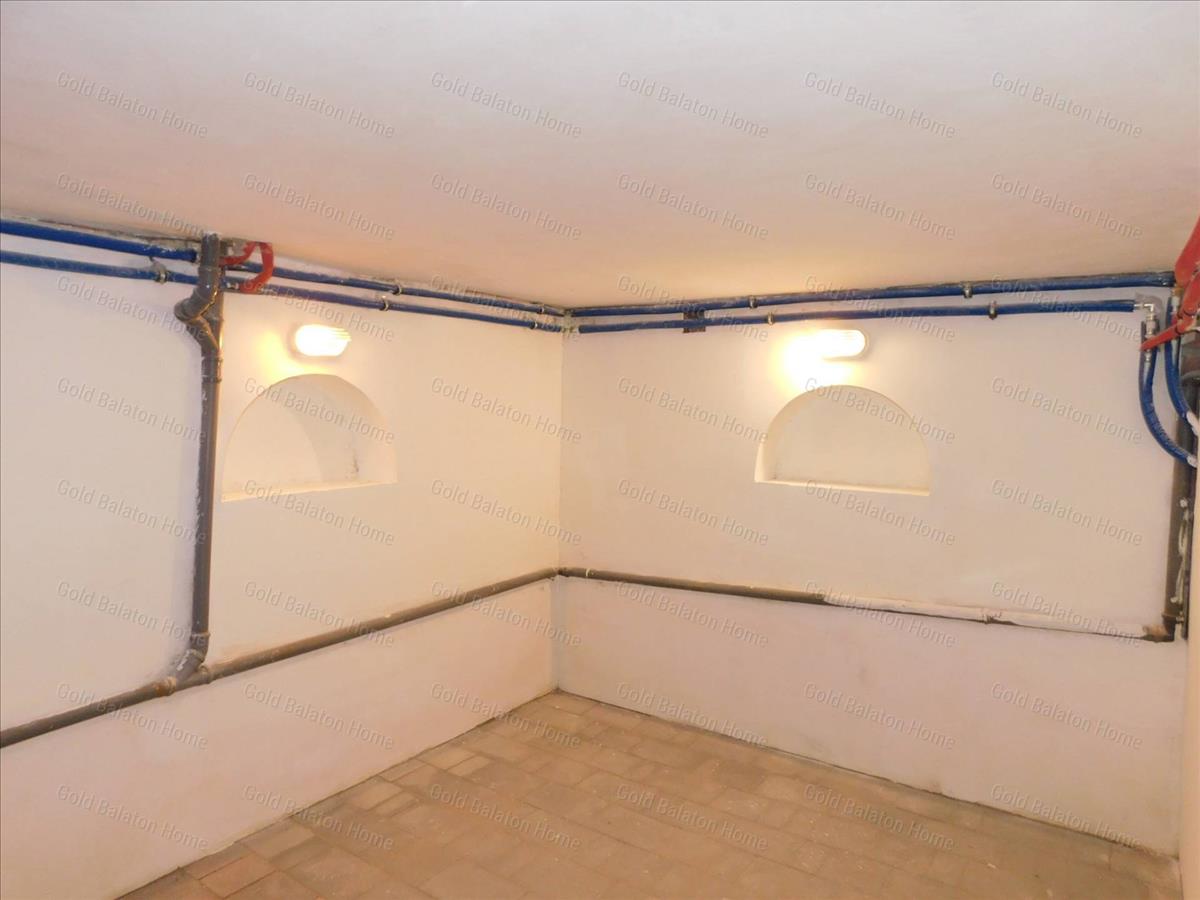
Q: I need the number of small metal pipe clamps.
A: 9